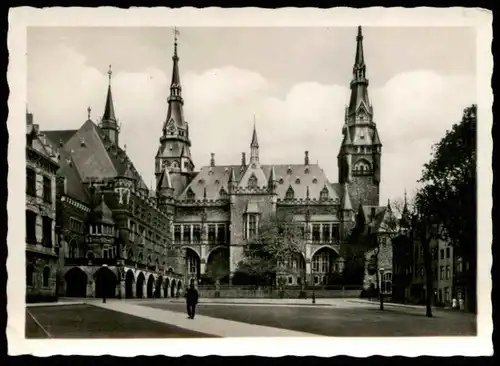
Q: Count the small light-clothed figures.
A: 2